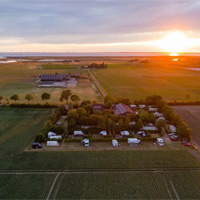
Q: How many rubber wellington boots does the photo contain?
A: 0